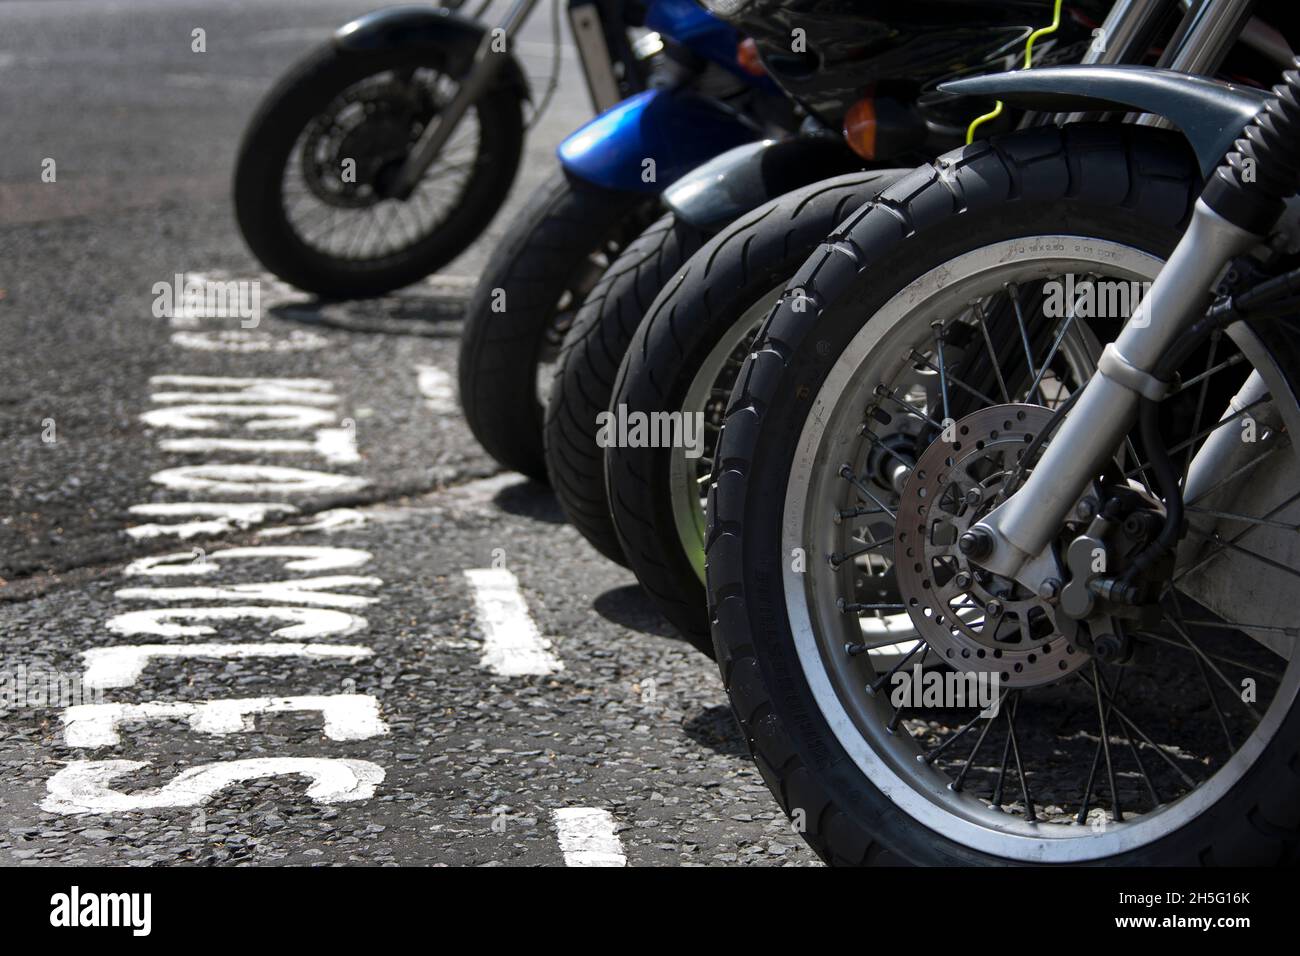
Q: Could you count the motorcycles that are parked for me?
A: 5